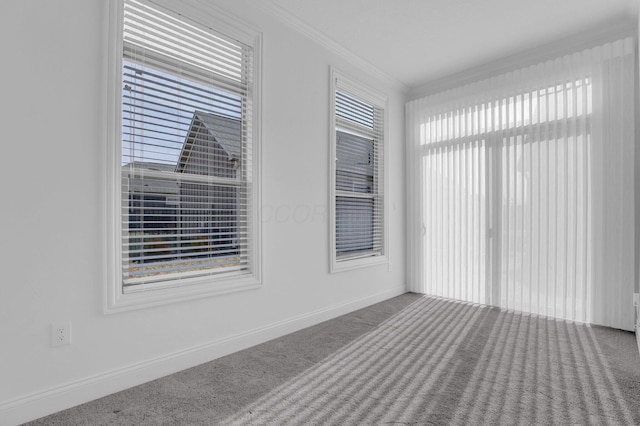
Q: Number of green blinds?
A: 0